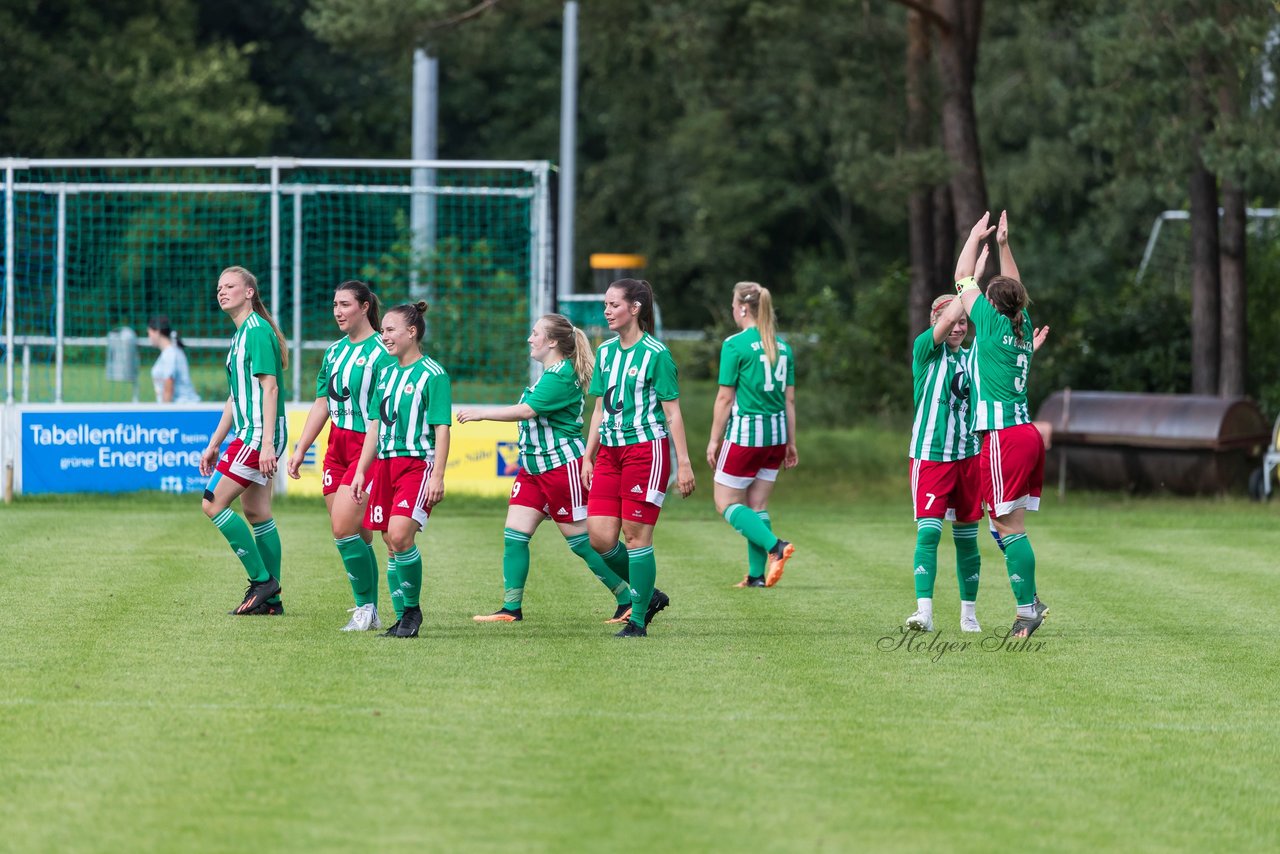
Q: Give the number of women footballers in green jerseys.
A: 8